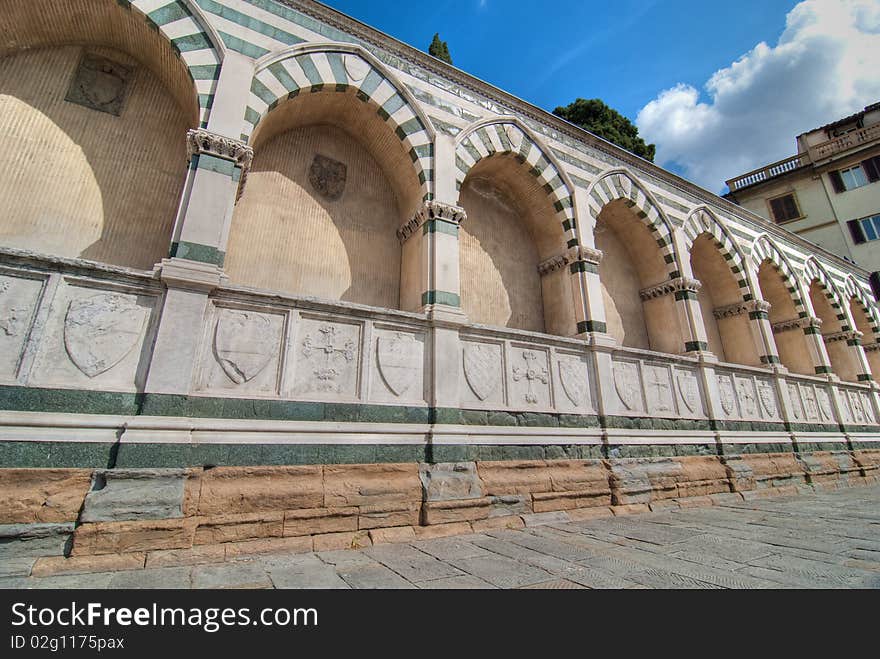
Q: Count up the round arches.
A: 8